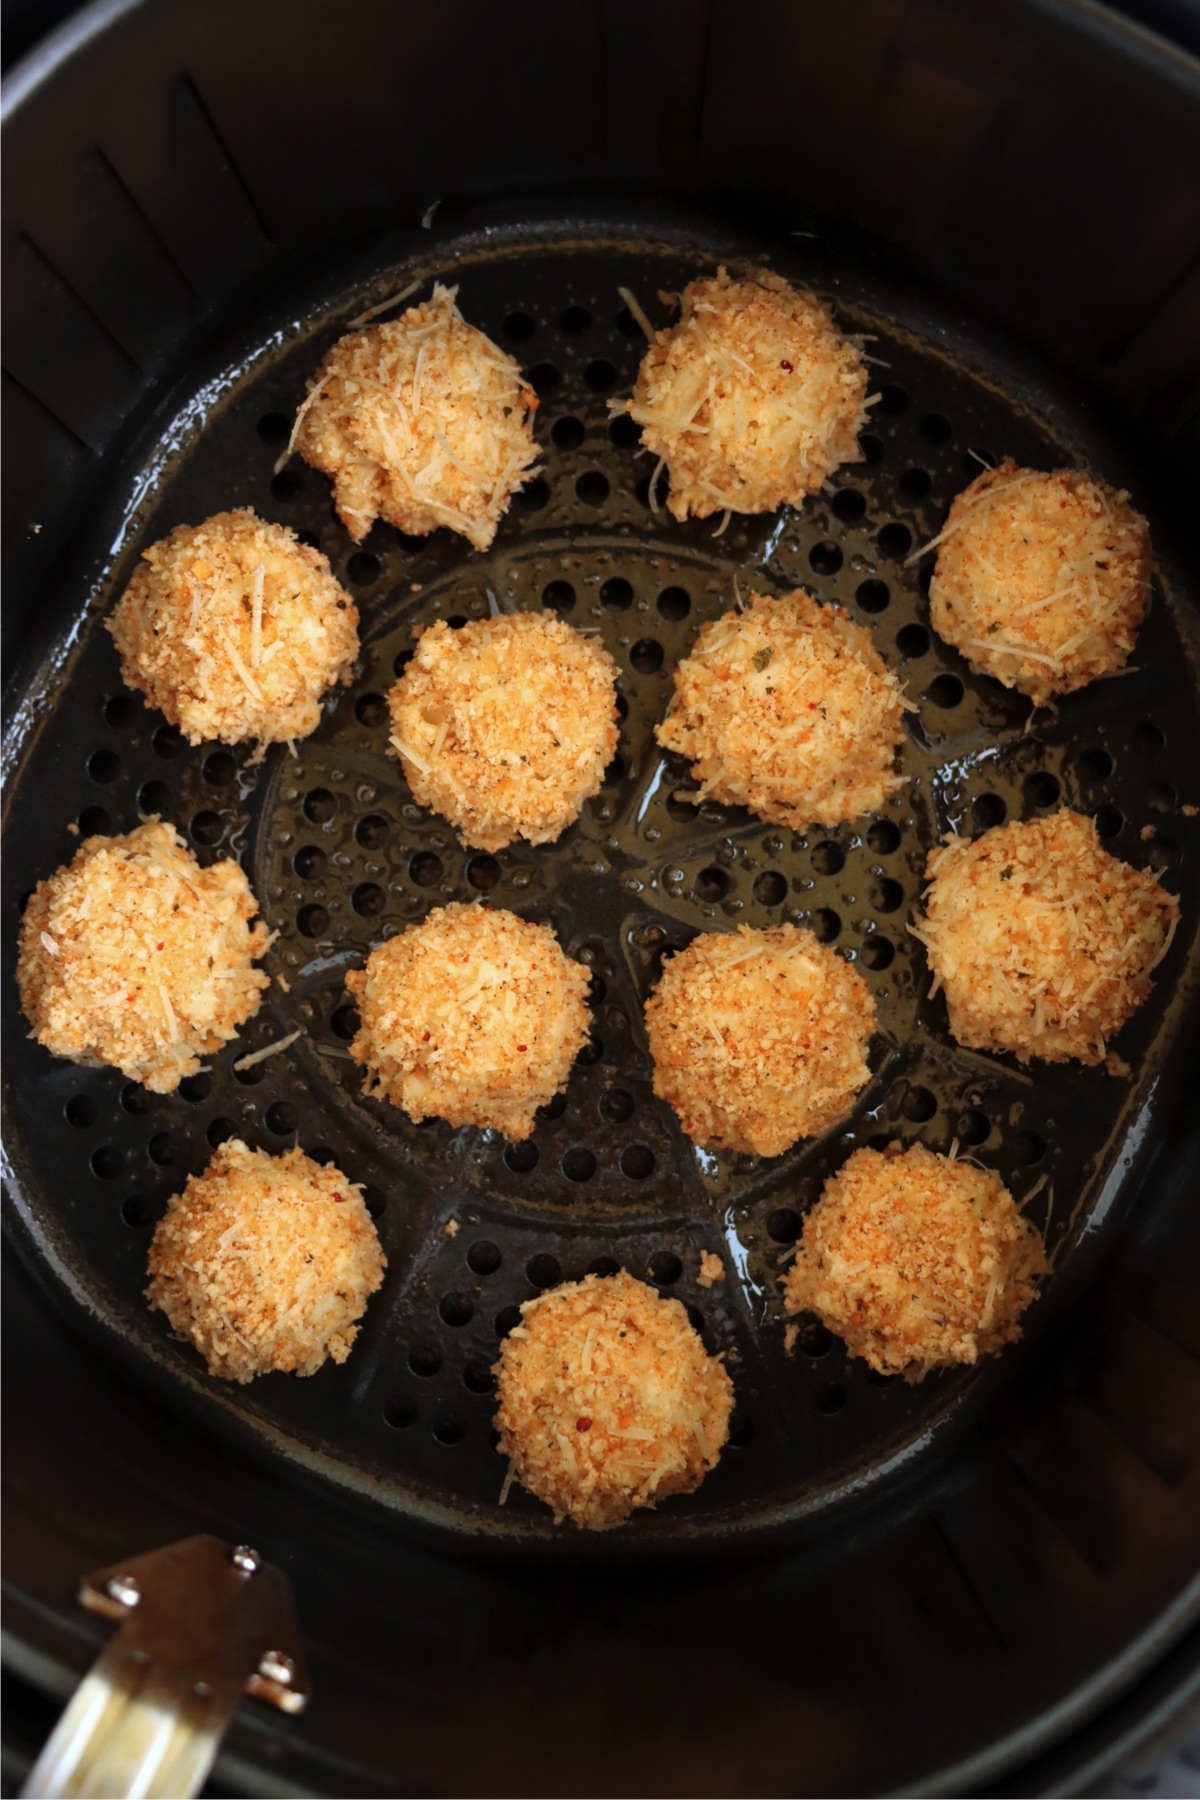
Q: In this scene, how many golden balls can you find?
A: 13